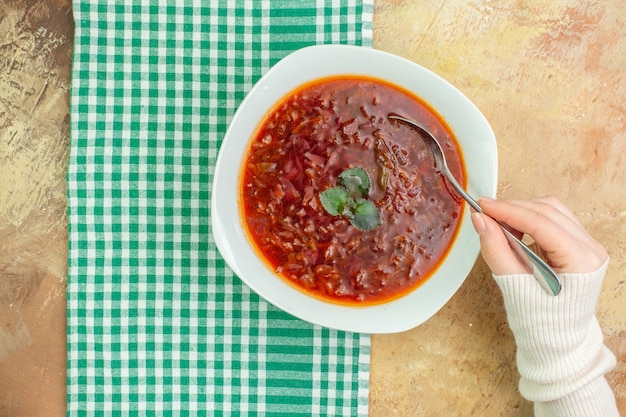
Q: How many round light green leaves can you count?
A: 3